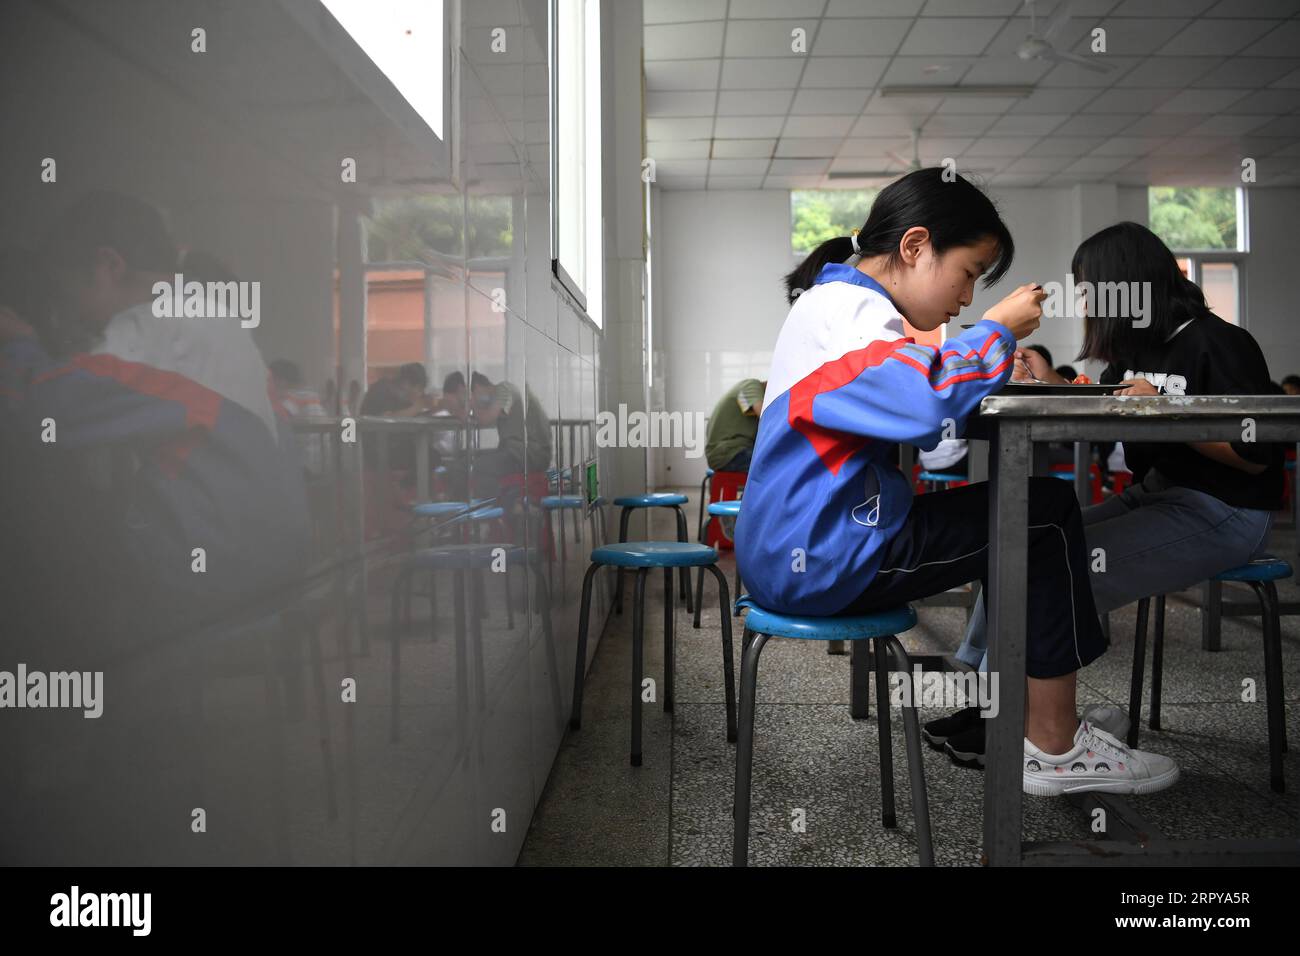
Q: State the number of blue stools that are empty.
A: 3